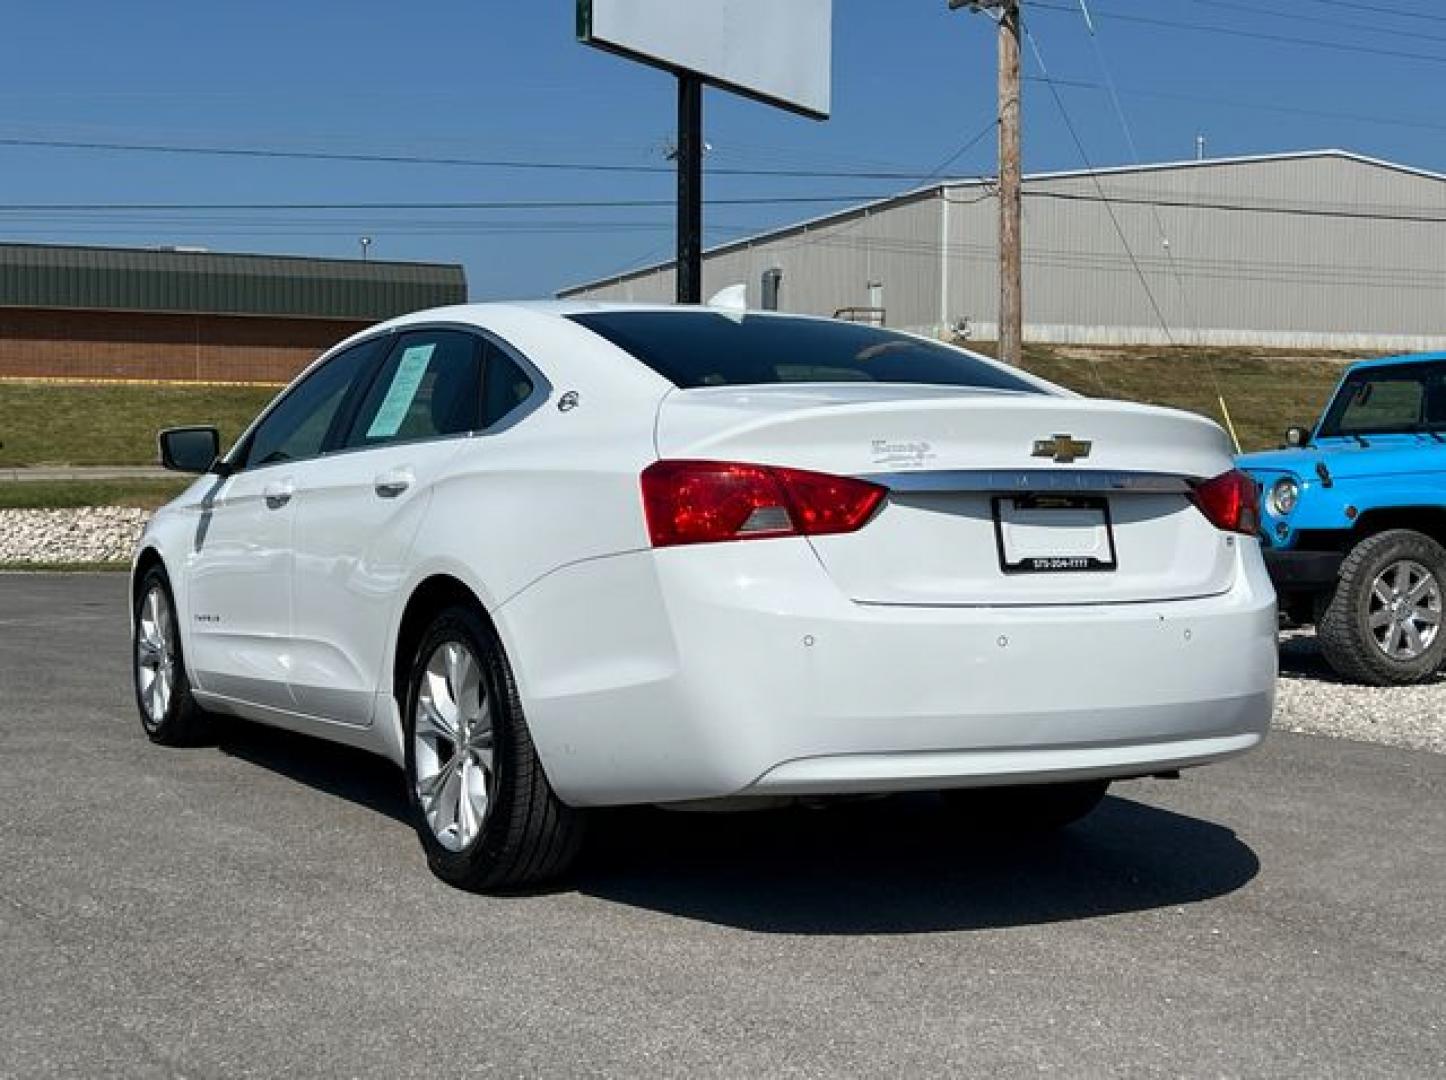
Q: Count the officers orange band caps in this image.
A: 0